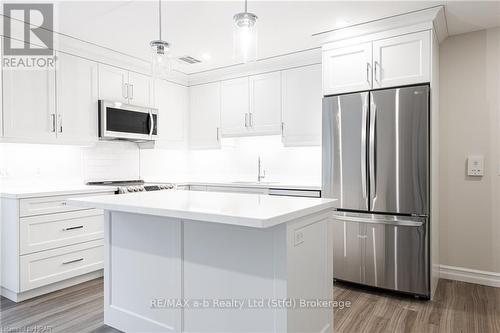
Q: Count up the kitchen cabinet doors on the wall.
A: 11